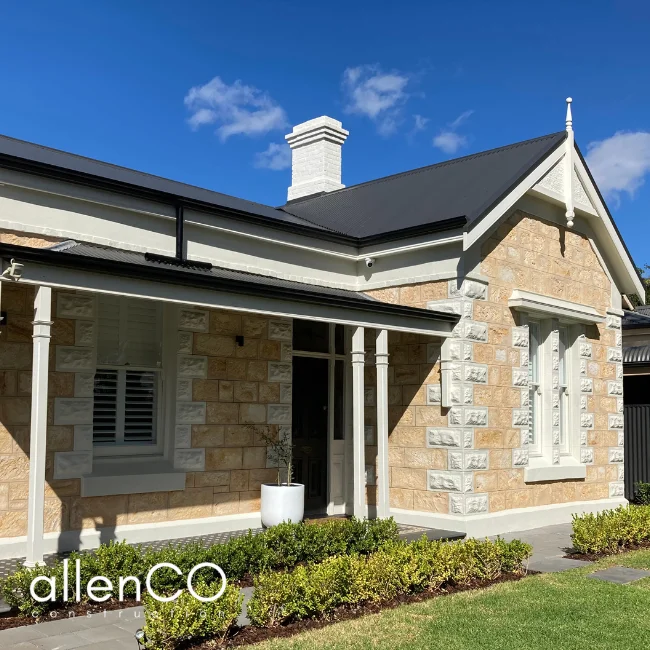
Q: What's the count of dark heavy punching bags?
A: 0